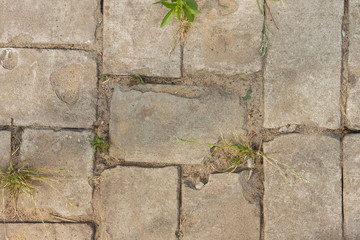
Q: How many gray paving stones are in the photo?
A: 14